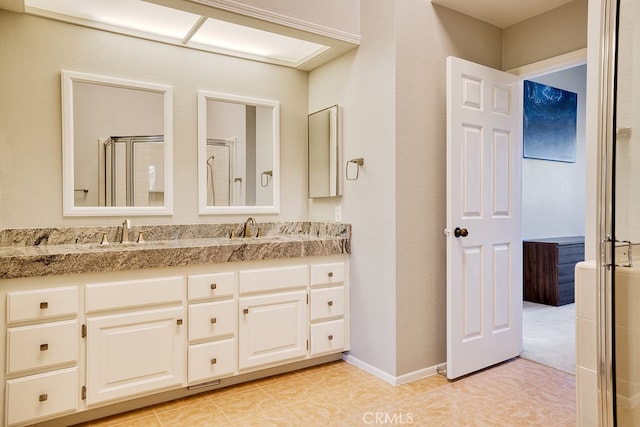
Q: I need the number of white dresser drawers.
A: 9